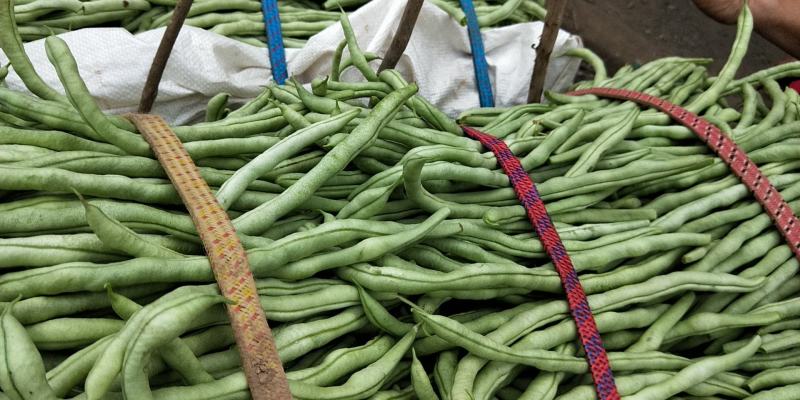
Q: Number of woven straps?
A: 5